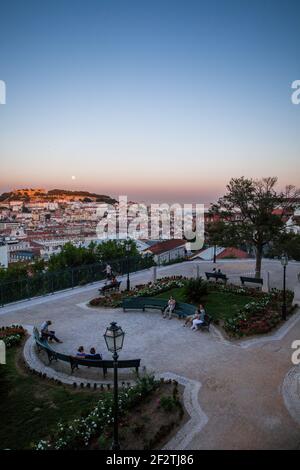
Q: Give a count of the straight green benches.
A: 3